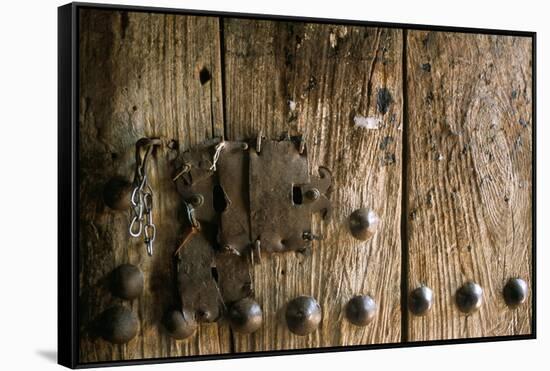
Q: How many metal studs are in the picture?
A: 11